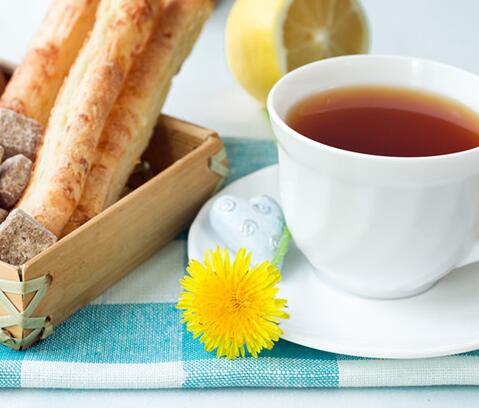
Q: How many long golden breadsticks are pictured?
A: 3